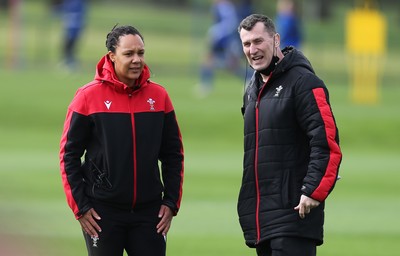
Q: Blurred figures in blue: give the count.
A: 3